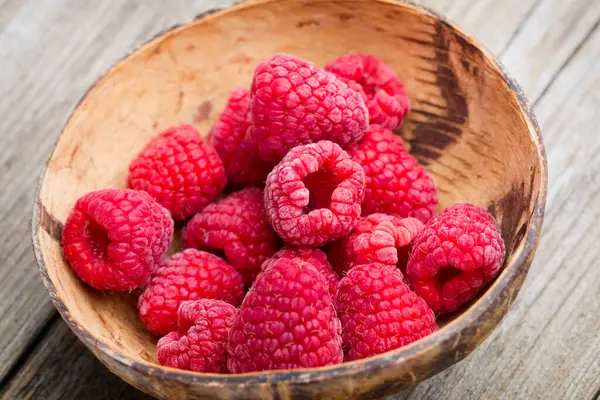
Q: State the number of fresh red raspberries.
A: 15